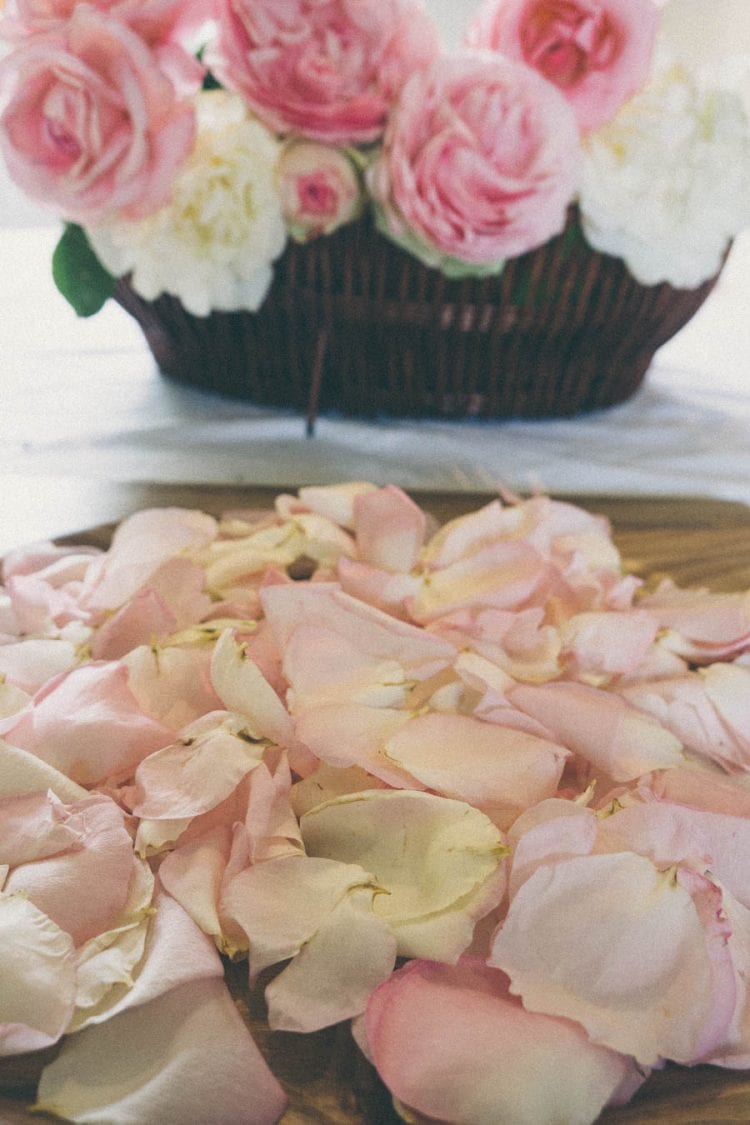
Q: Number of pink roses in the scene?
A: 6